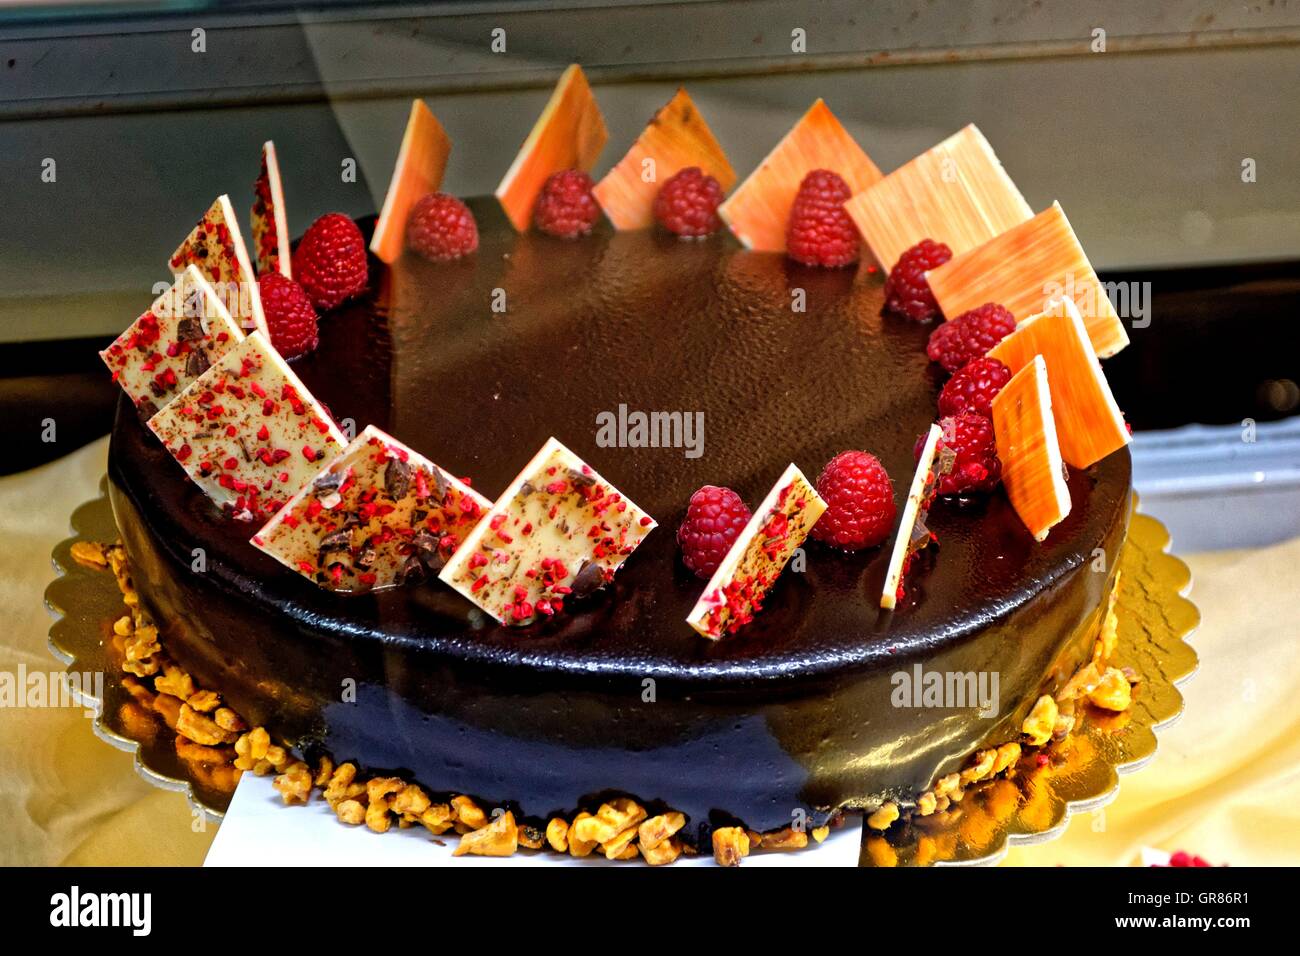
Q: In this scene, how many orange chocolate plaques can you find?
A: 8